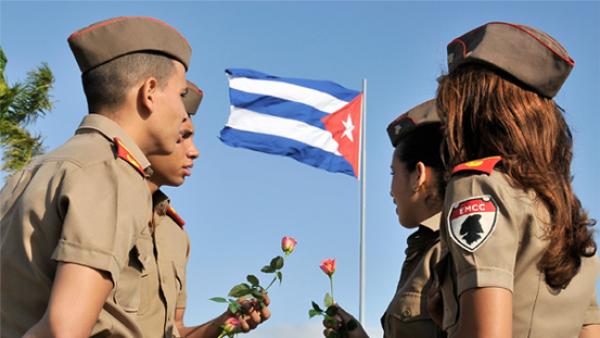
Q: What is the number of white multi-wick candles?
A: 0